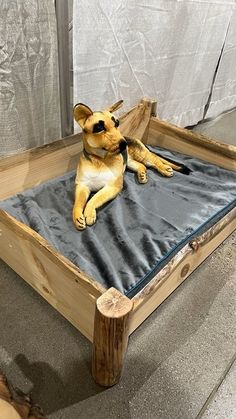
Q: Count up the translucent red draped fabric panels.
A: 0